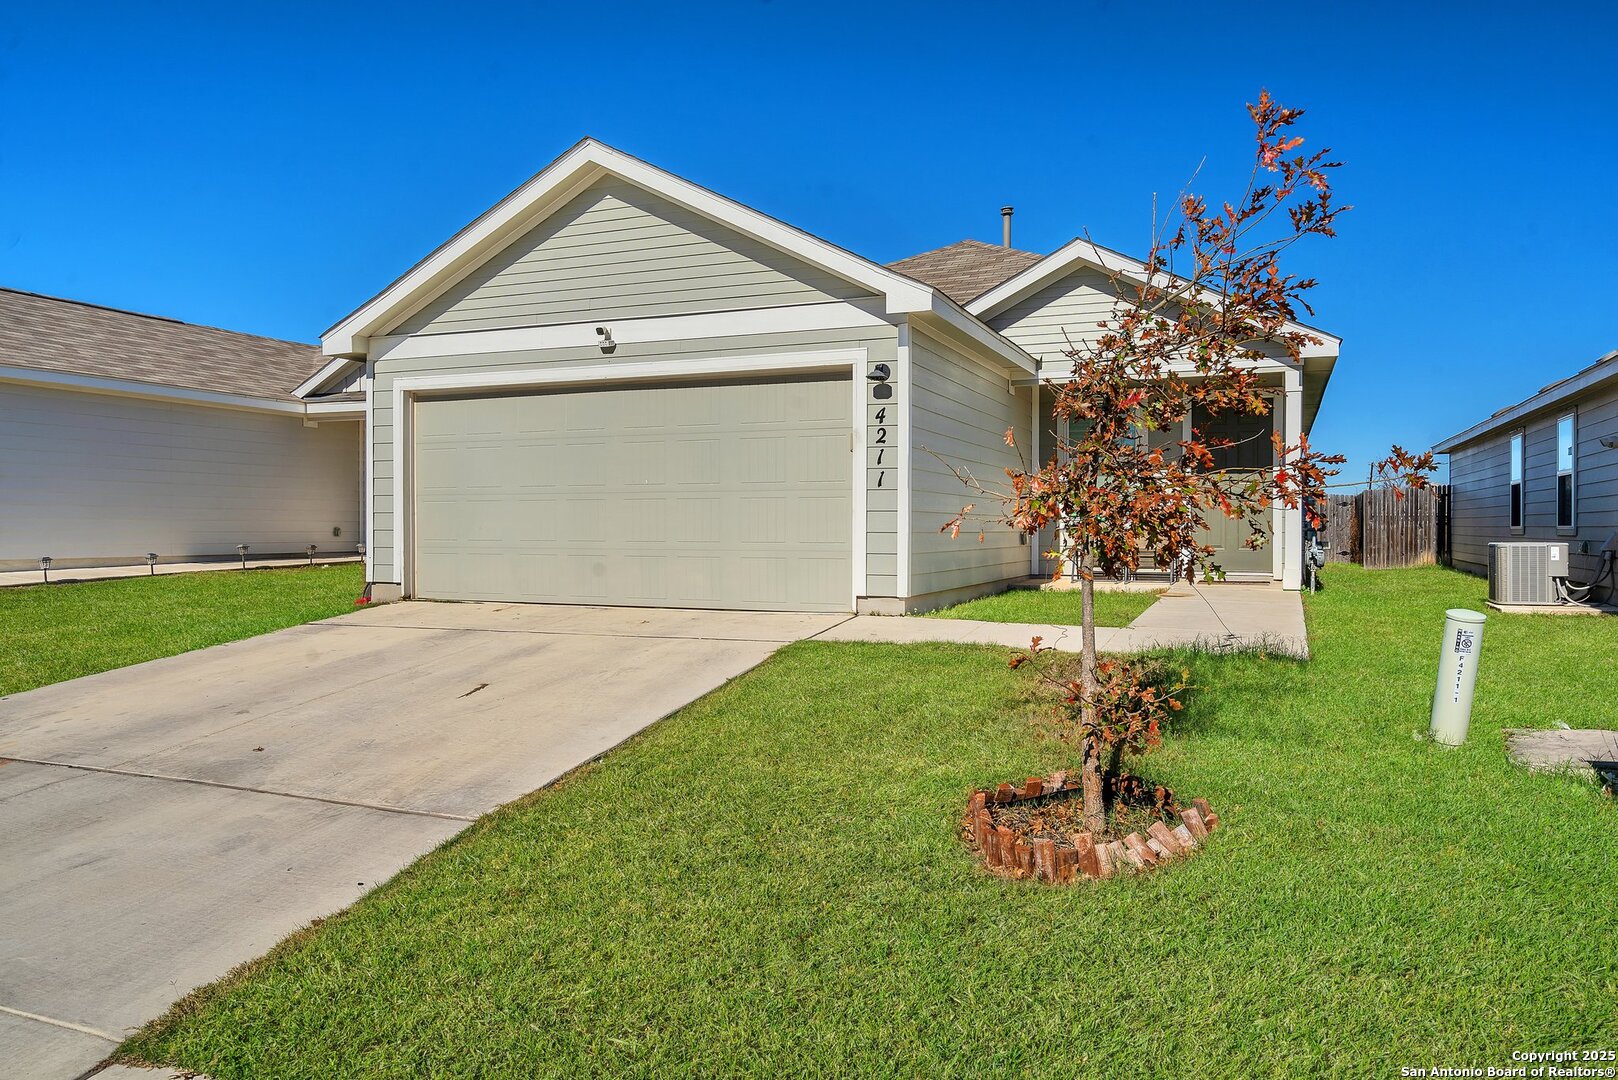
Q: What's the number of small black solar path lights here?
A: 5